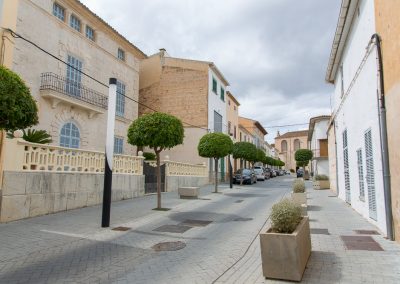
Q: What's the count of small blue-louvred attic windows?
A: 4